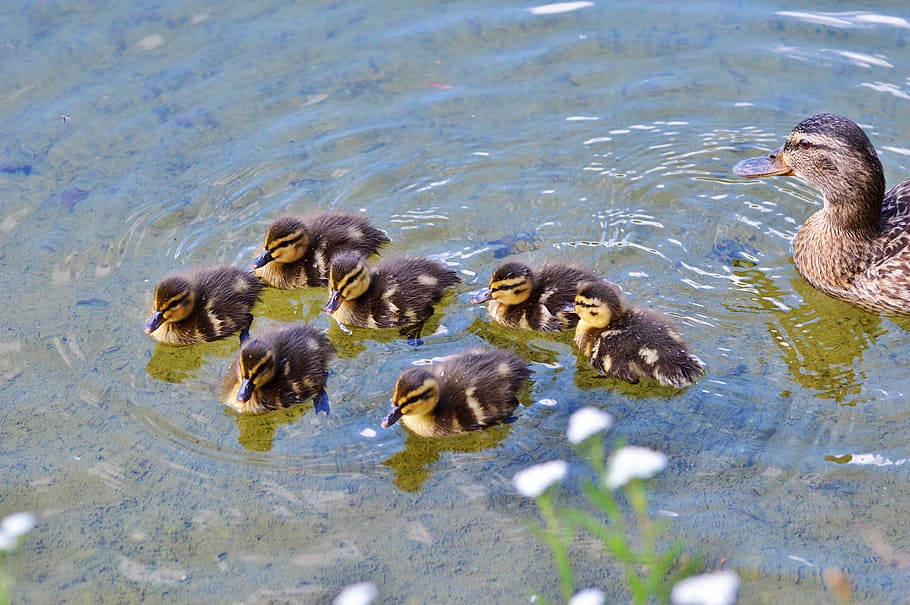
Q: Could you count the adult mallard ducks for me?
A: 1